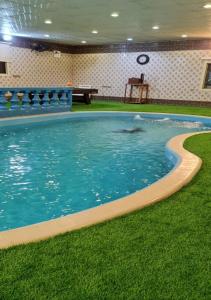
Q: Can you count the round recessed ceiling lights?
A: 9